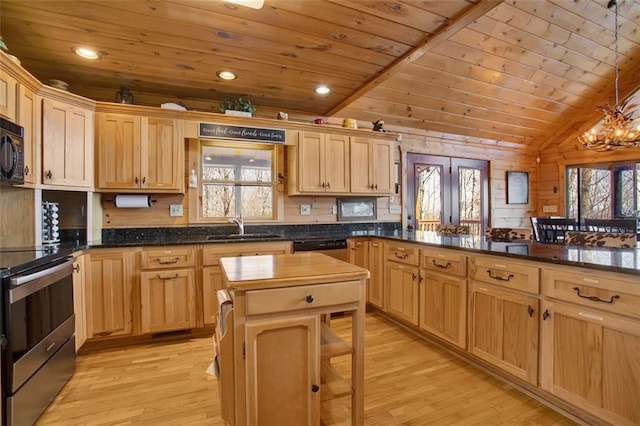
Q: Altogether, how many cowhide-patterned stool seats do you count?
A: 3